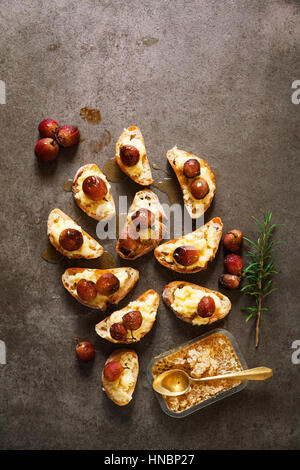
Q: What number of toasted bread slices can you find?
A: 10